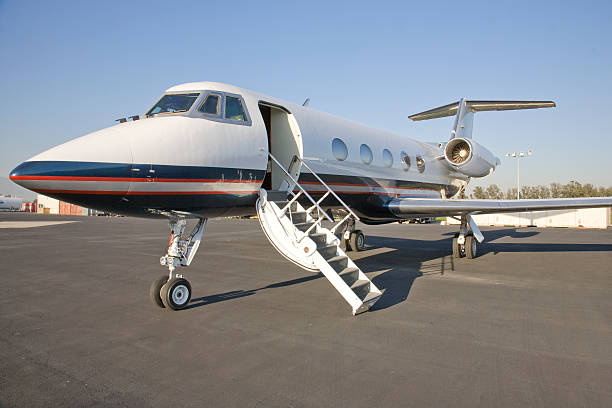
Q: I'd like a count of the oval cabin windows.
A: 5